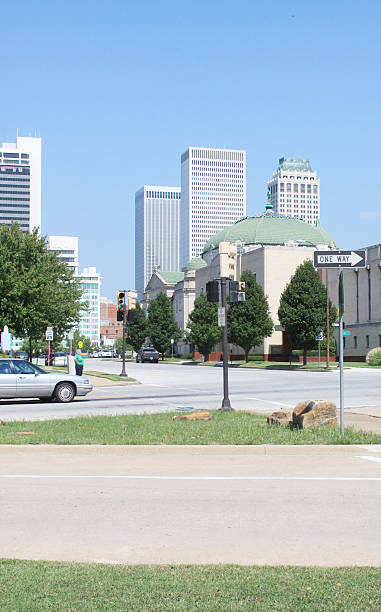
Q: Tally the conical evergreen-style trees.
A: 5